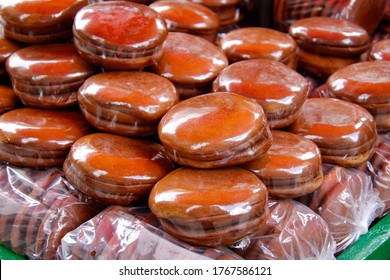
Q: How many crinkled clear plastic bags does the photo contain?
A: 5